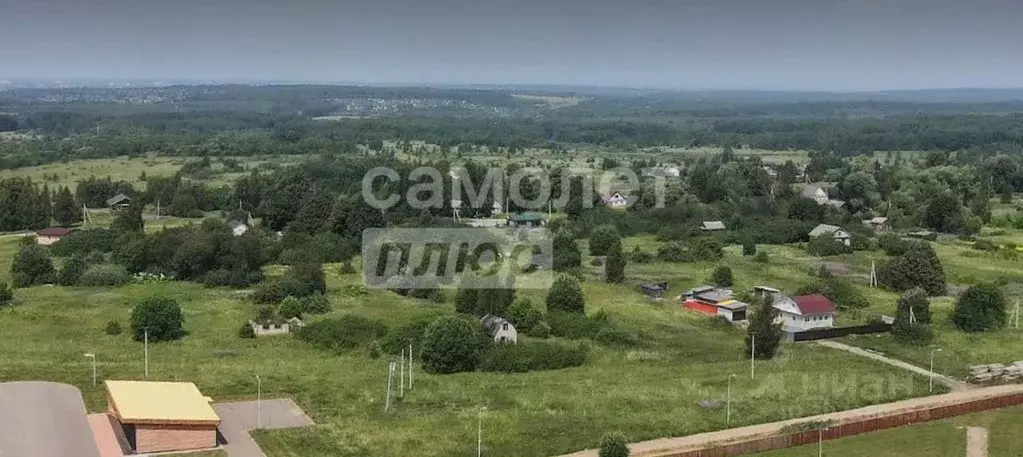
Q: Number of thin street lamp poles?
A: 6